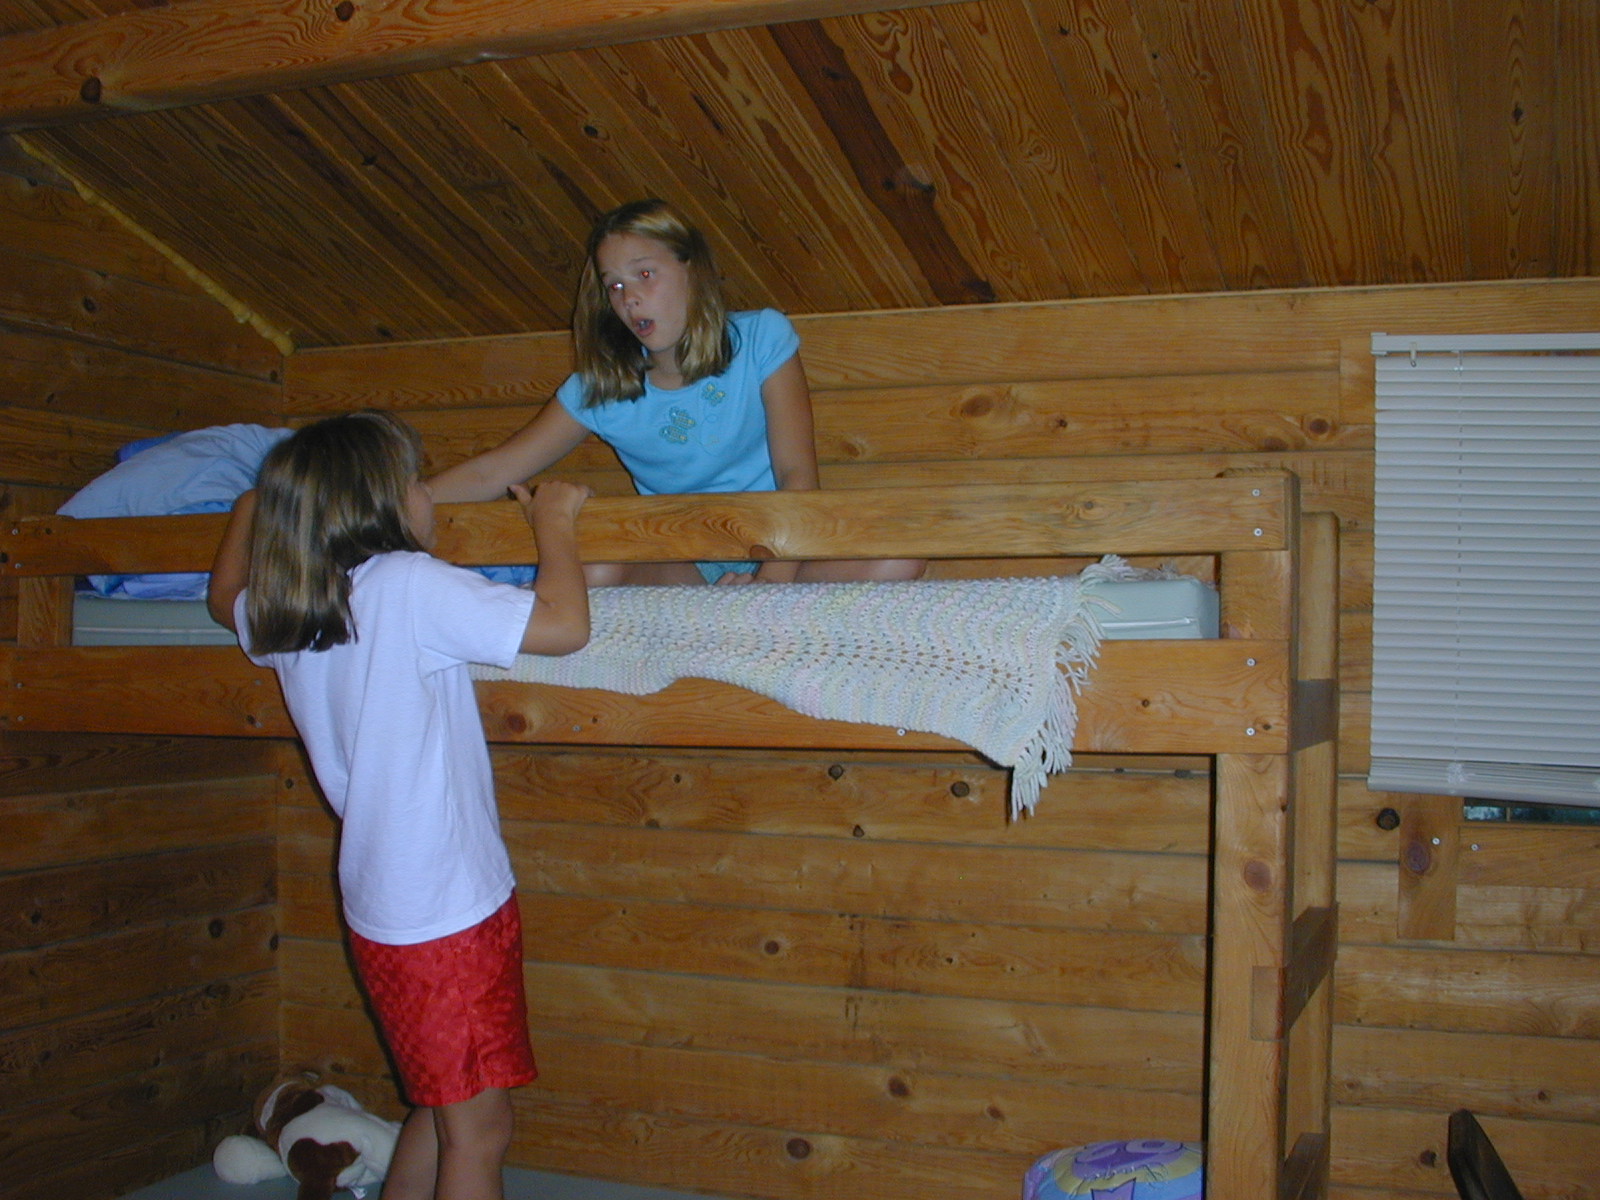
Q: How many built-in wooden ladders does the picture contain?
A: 1